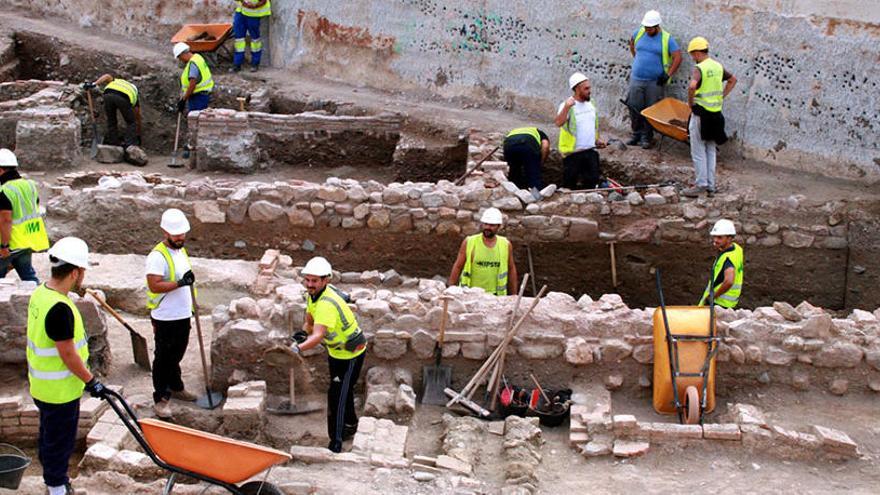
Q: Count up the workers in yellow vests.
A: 13